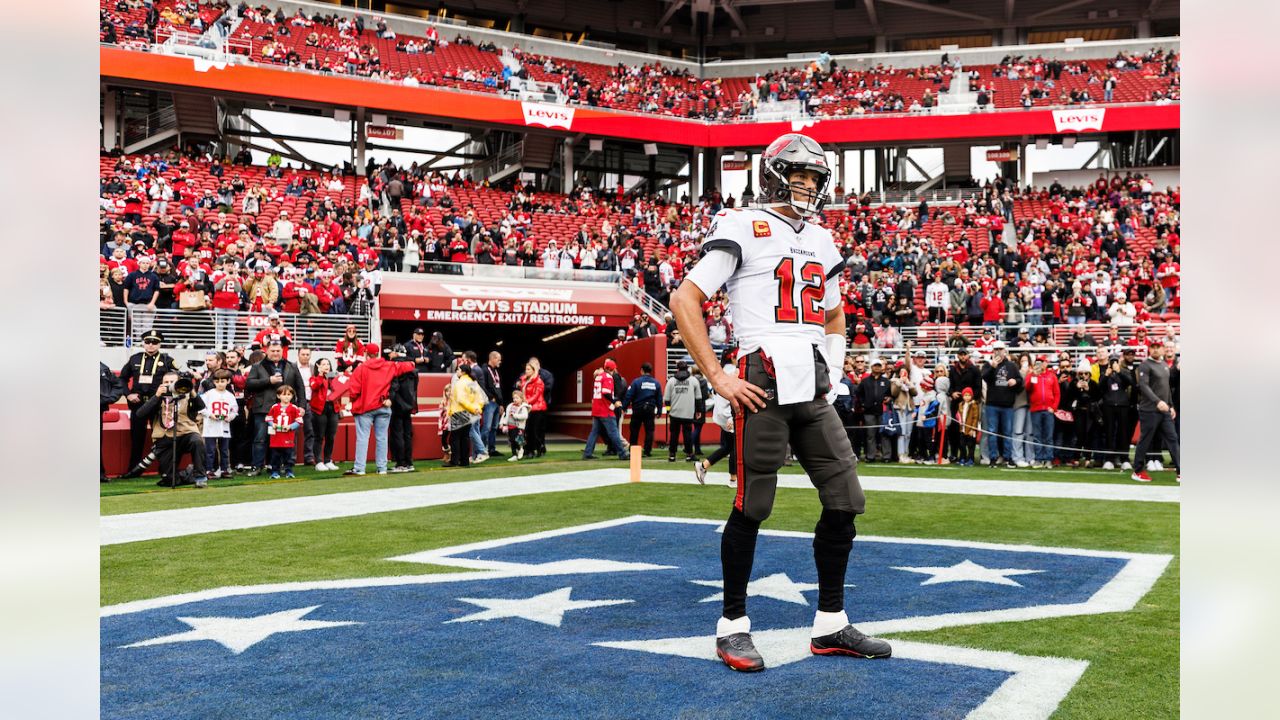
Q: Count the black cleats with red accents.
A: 2